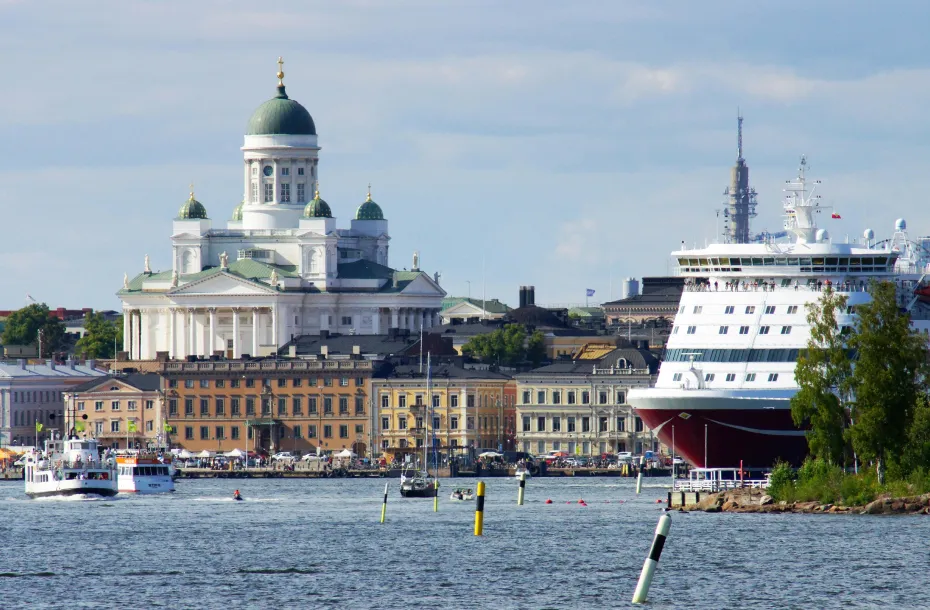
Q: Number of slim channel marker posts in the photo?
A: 6